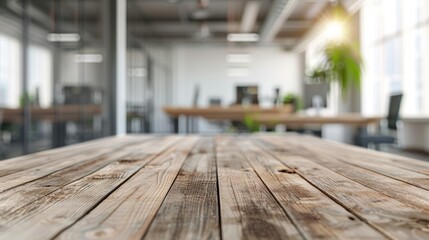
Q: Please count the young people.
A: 0